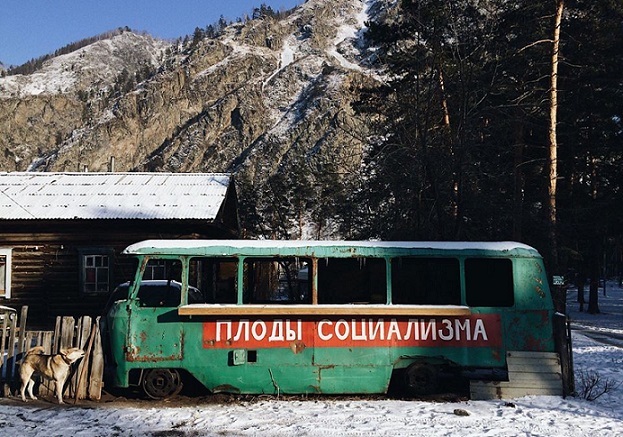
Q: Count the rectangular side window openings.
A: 5